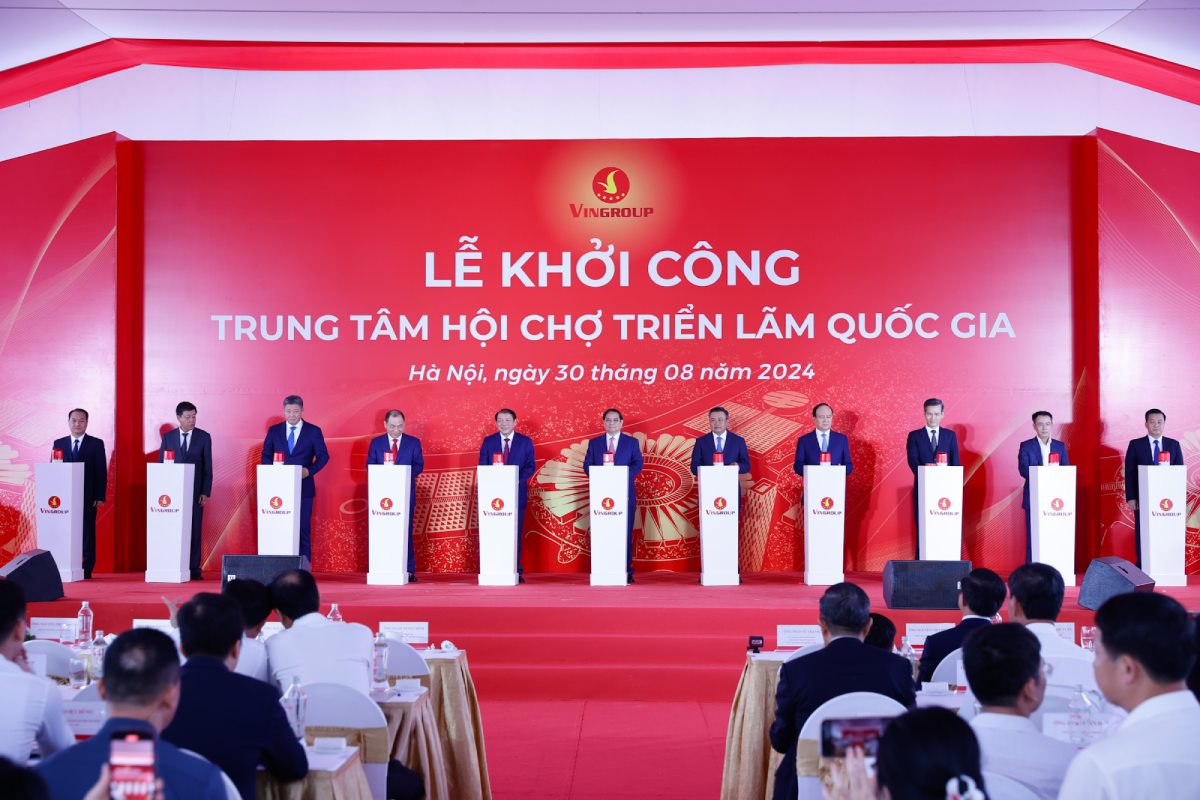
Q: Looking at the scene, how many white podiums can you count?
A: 11